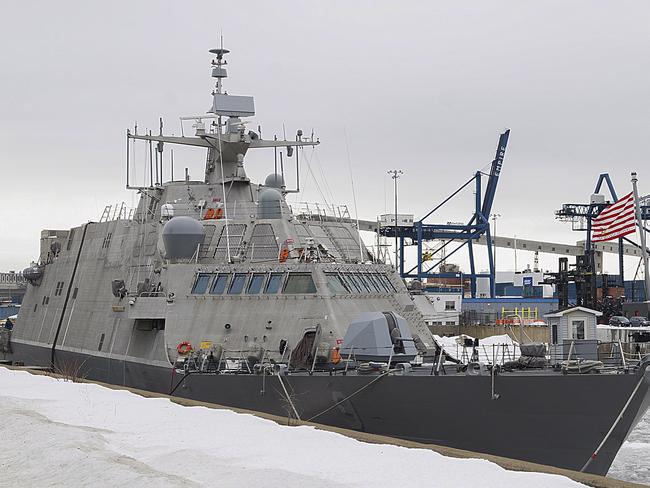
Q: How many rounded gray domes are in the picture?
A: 3